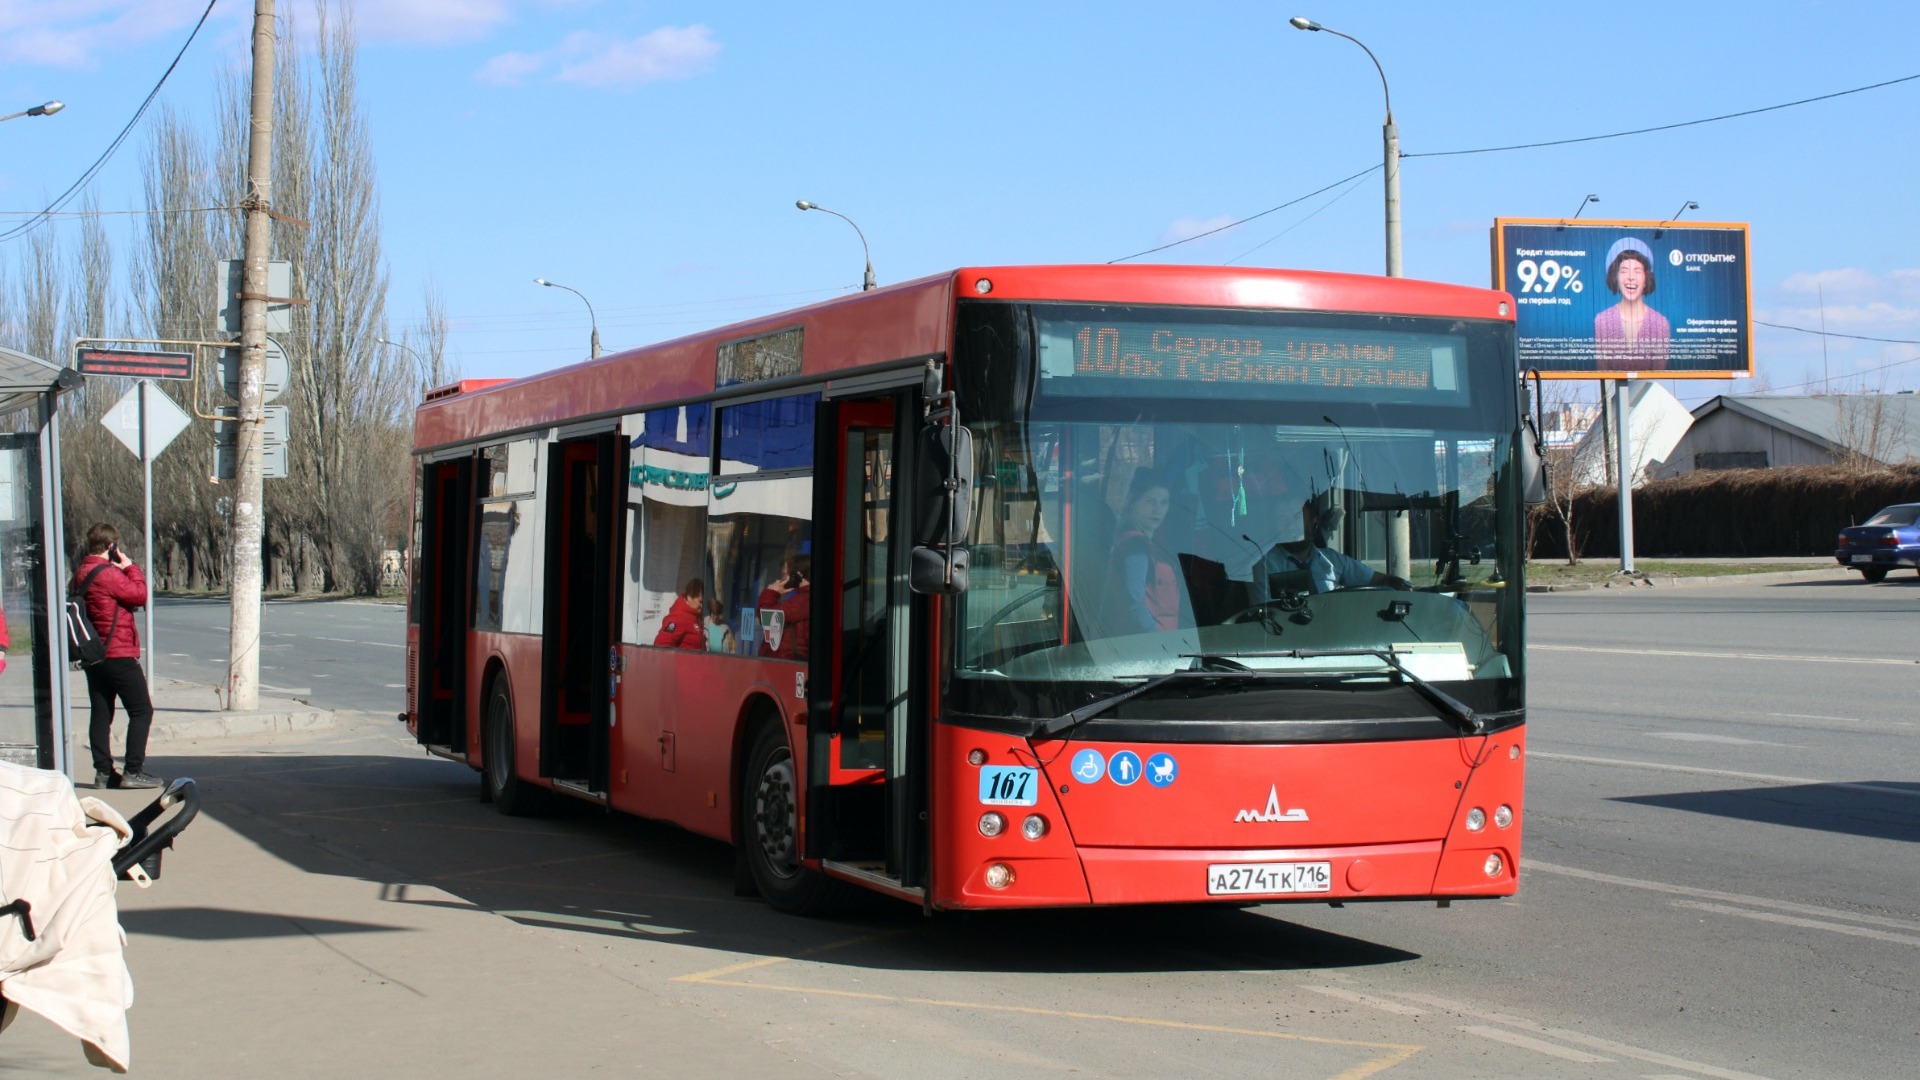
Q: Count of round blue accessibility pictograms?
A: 3